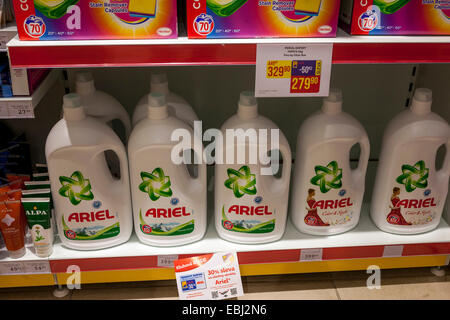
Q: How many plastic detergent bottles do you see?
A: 7